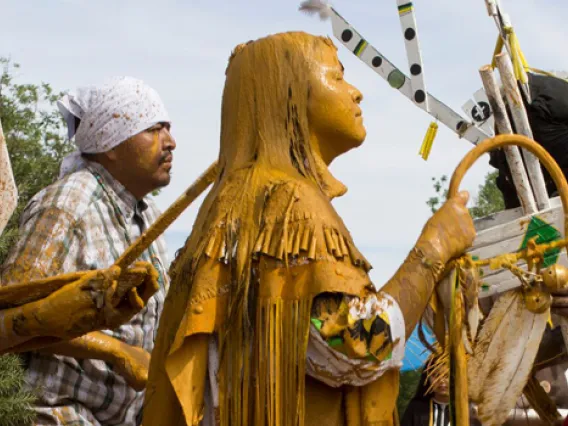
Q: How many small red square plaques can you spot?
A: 0